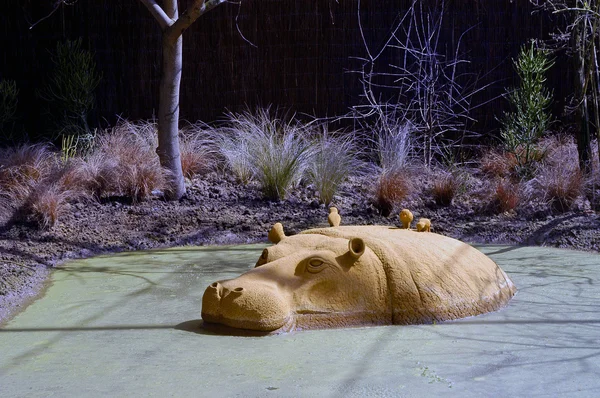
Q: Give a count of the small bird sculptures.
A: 3